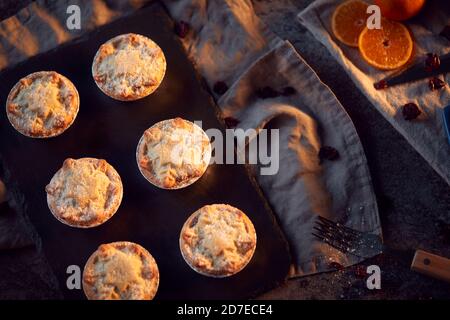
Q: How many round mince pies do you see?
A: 6